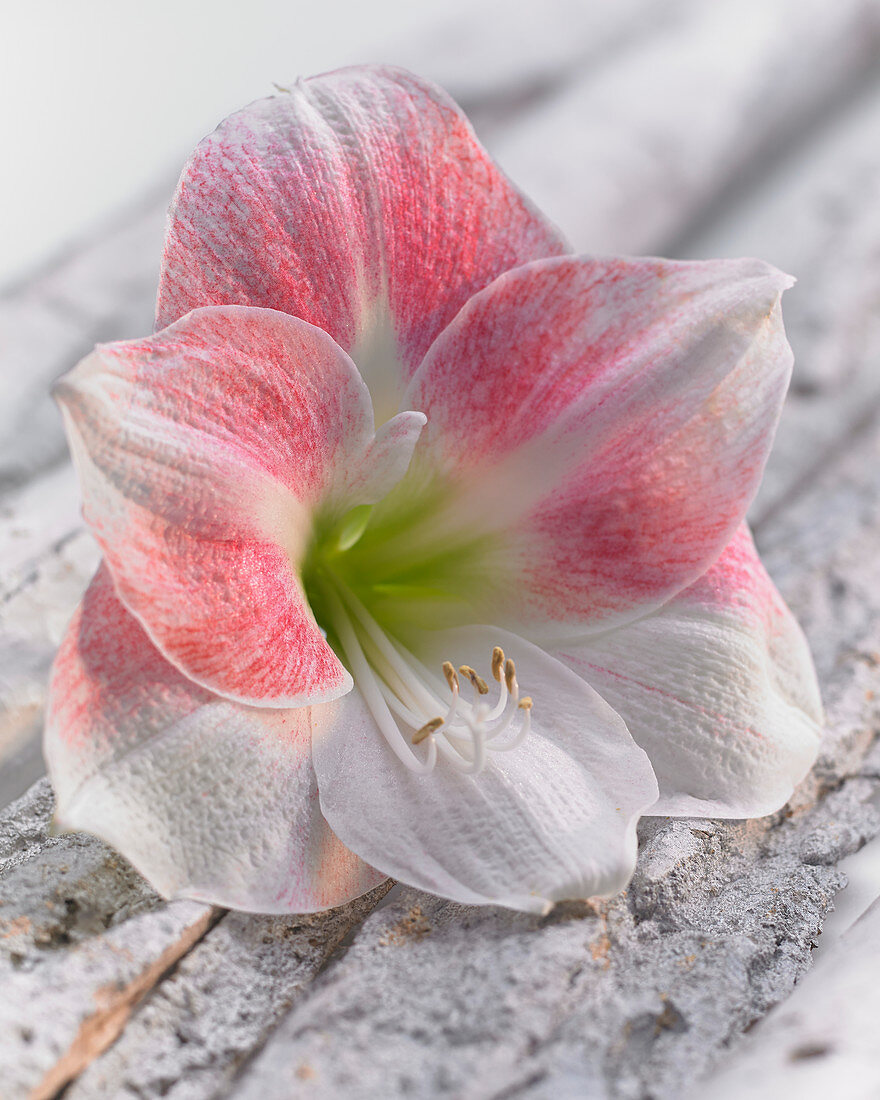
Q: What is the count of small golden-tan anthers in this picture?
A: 6